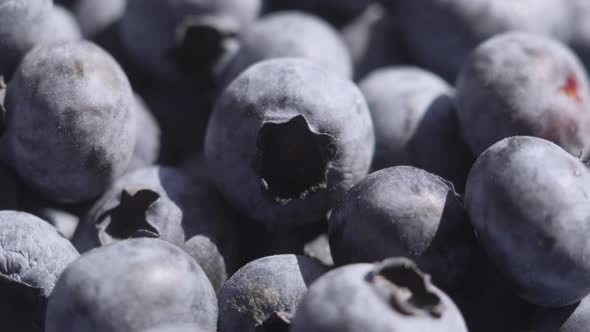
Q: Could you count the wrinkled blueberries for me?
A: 1